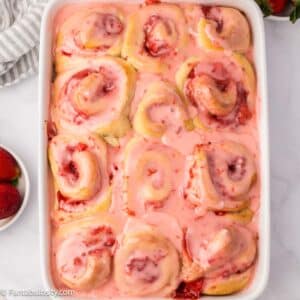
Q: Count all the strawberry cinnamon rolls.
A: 12